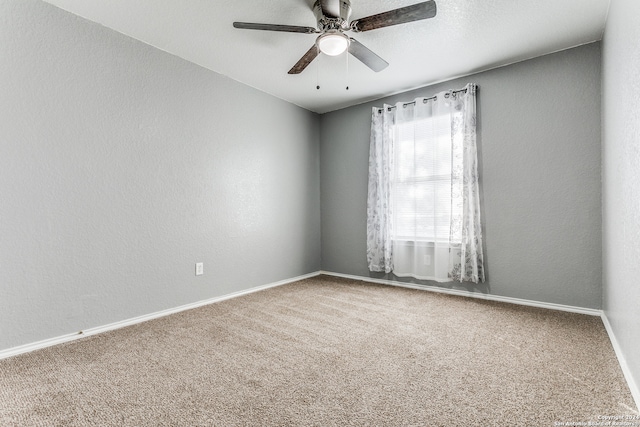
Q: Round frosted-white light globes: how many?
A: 1